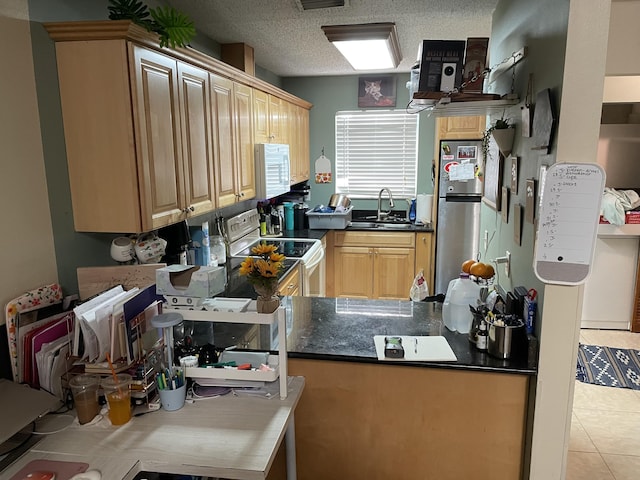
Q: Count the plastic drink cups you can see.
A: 2